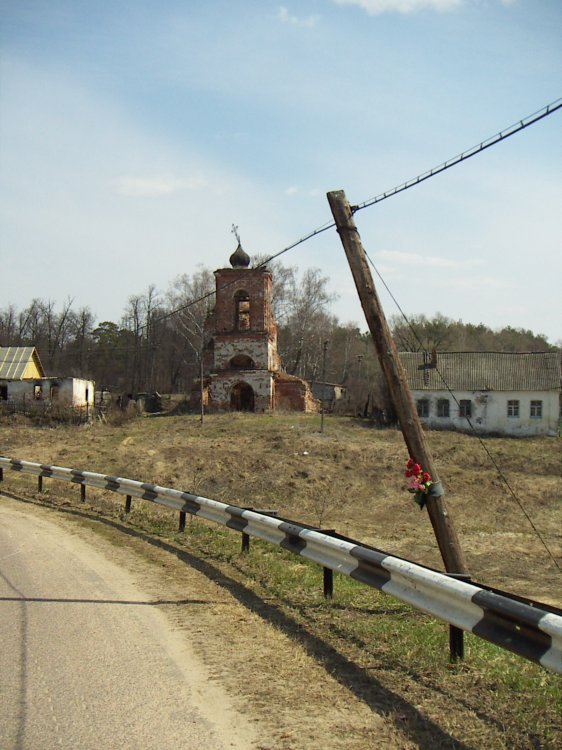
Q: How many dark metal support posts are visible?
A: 8